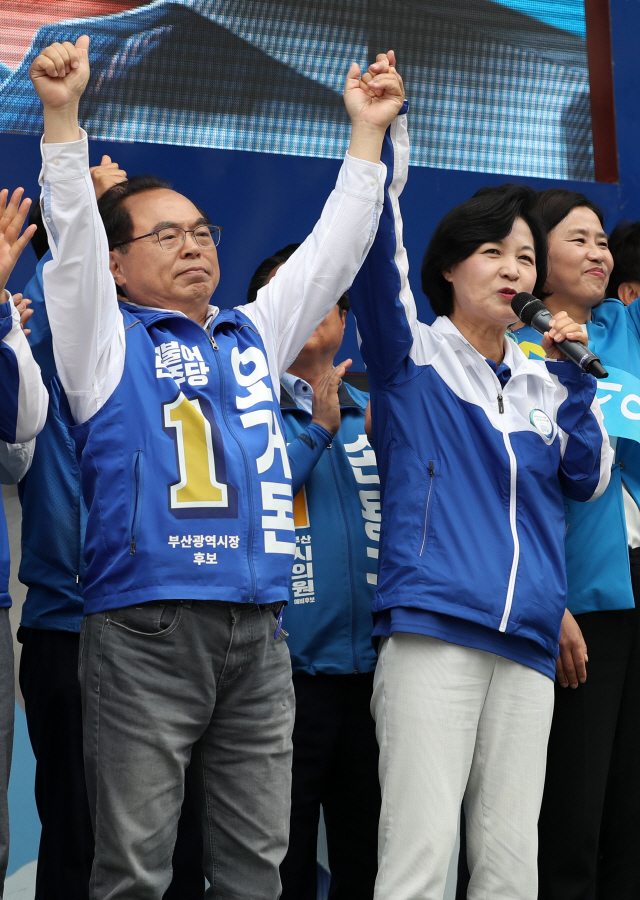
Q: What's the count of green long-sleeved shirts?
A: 0